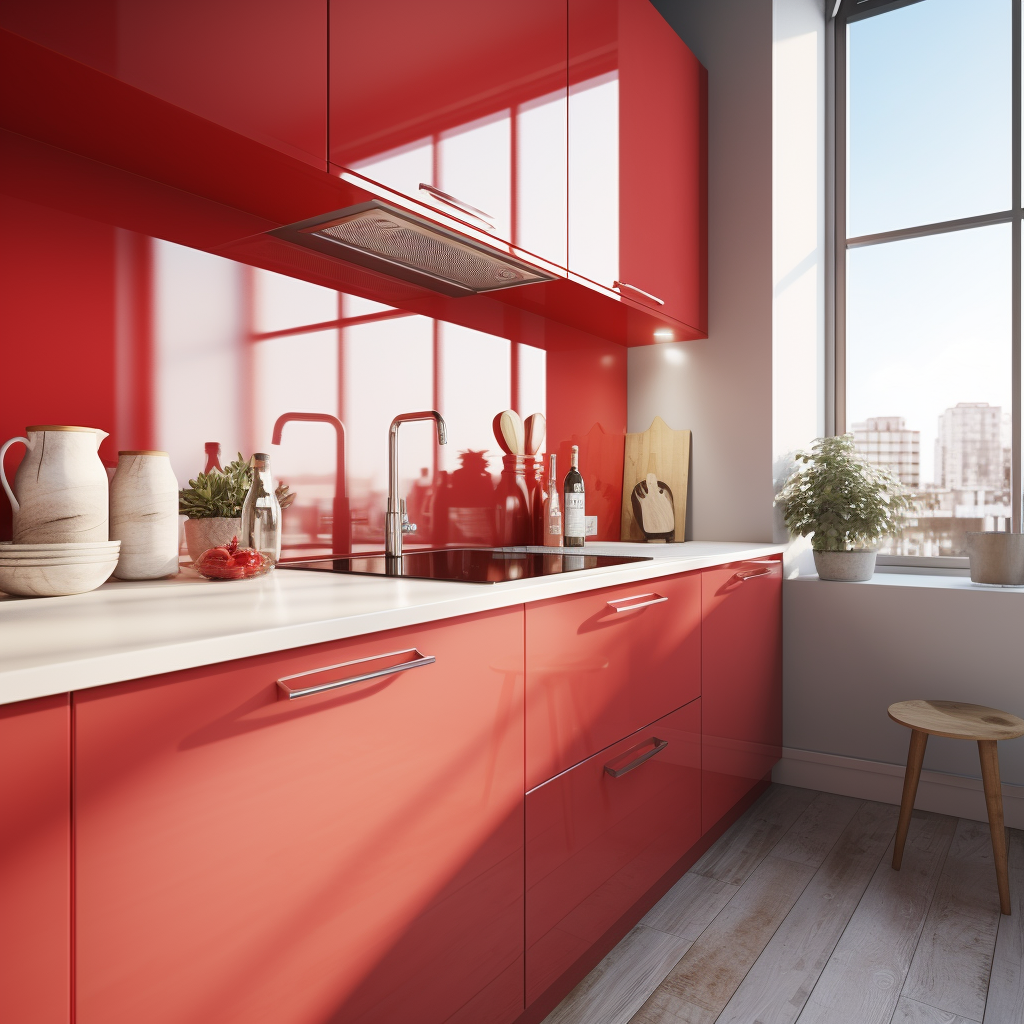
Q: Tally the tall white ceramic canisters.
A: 1